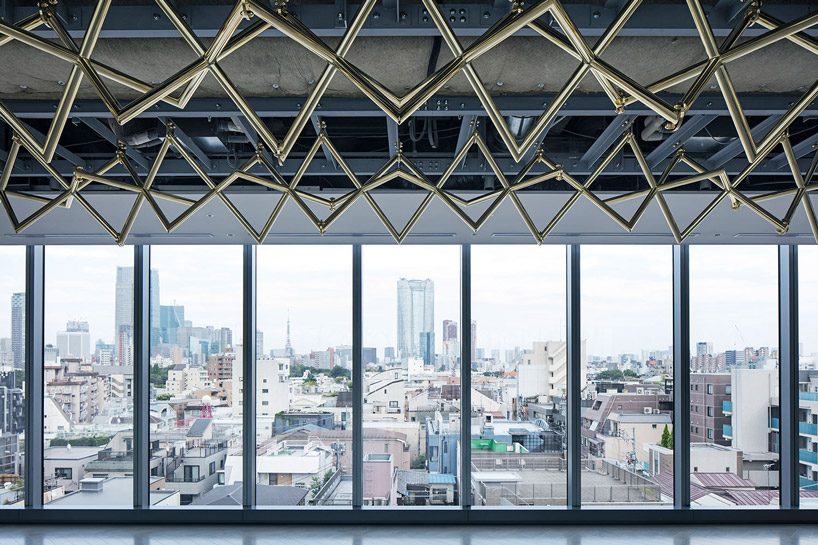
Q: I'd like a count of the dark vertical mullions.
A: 8